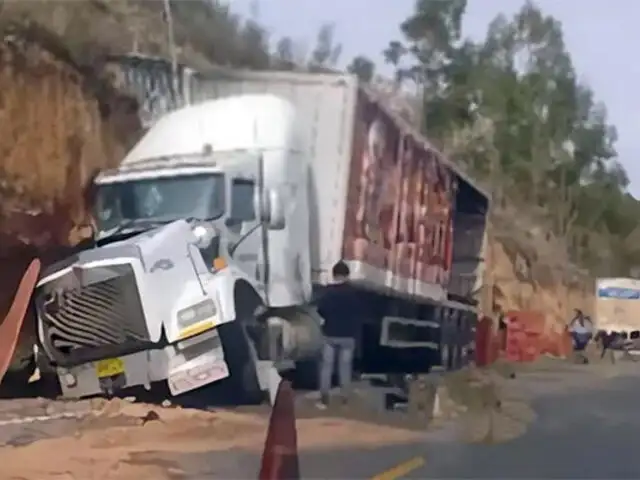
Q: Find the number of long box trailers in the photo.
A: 1